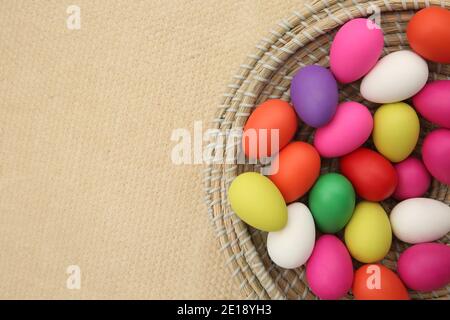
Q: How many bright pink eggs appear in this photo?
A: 7